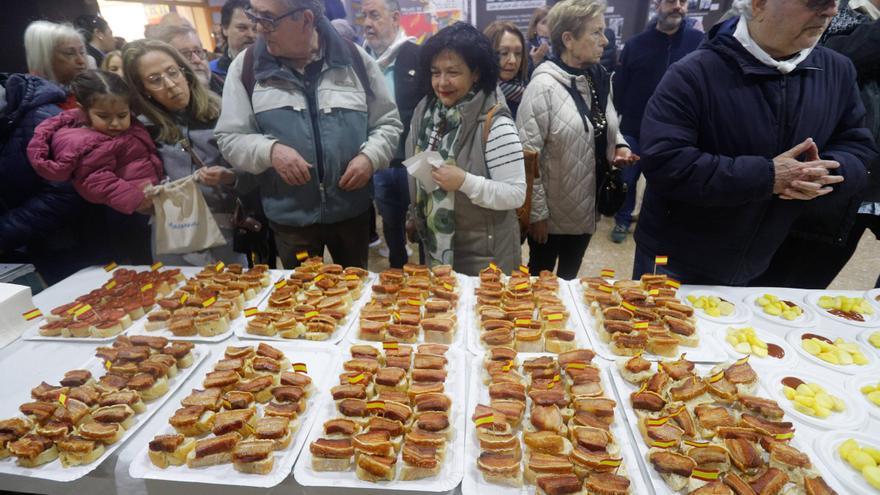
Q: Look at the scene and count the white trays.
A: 11